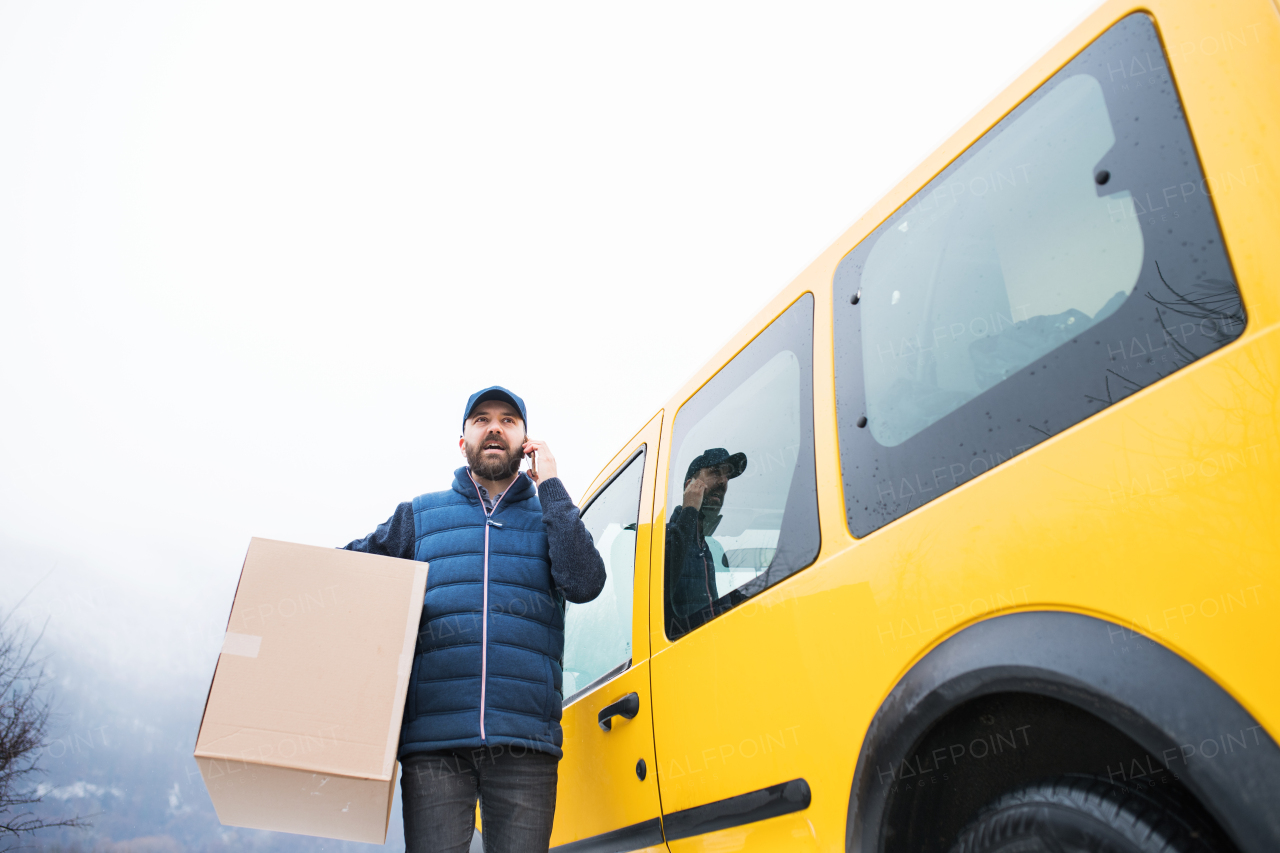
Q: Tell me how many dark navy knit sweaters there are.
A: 1